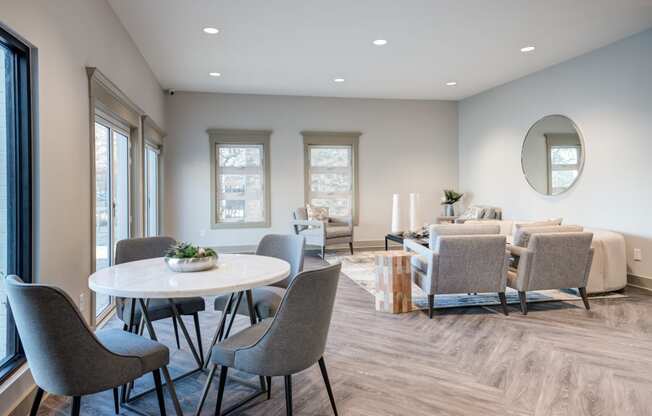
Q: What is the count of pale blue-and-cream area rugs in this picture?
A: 1